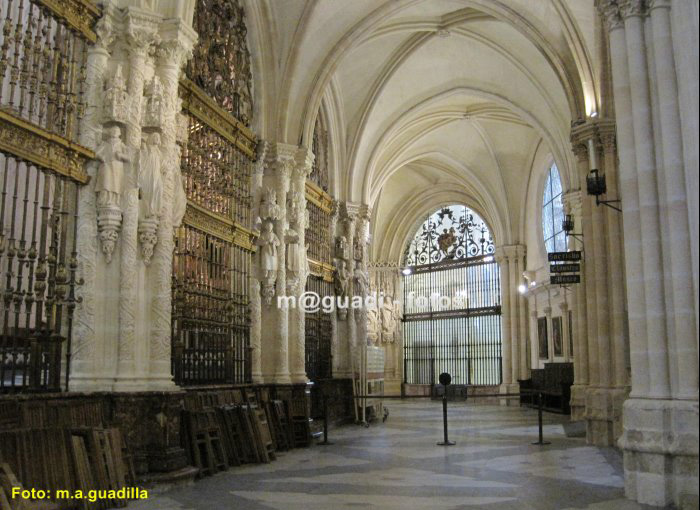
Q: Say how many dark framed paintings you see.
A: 3